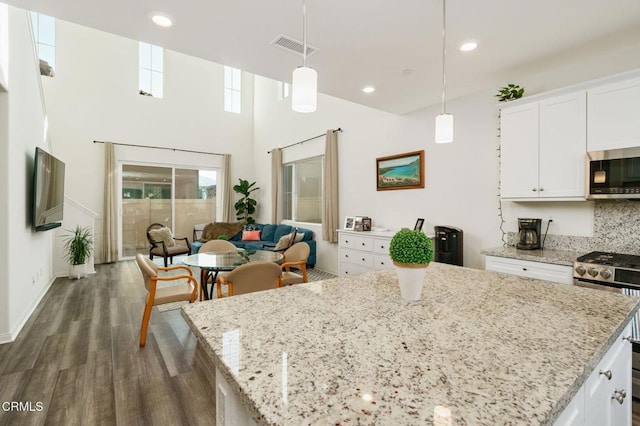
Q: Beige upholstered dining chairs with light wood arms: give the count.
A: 4